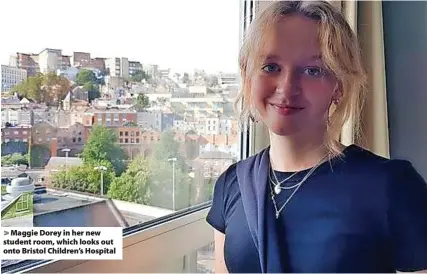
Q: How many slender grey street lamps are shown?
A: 3